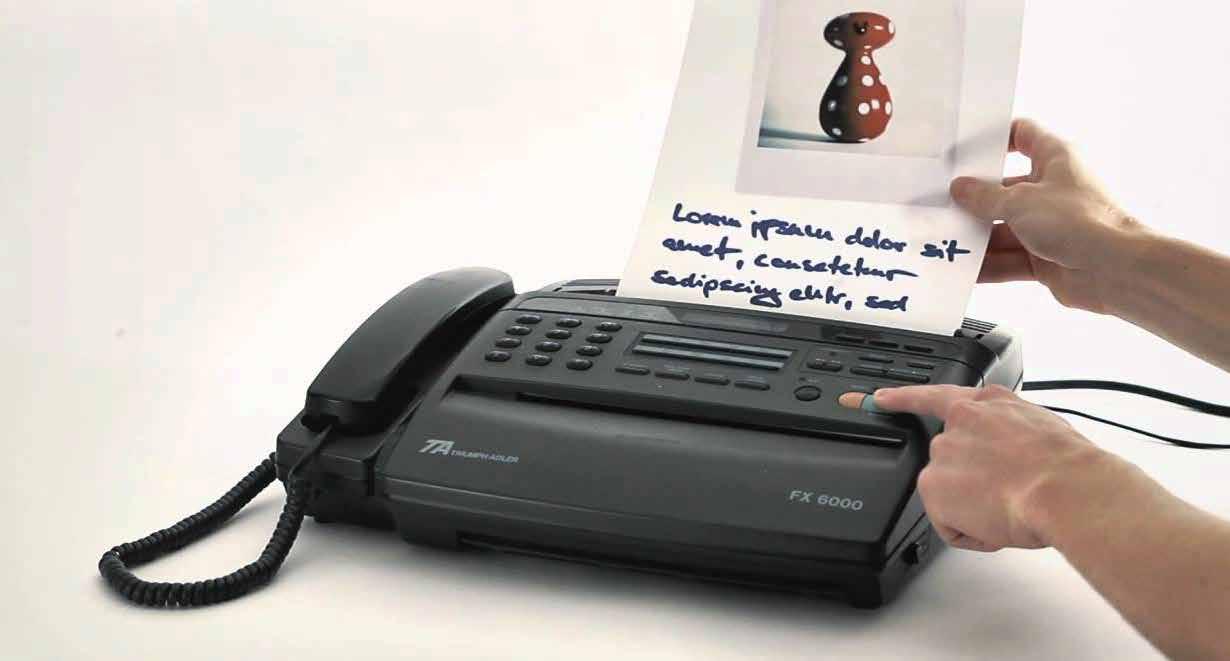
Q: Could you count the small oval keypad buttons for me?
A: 12